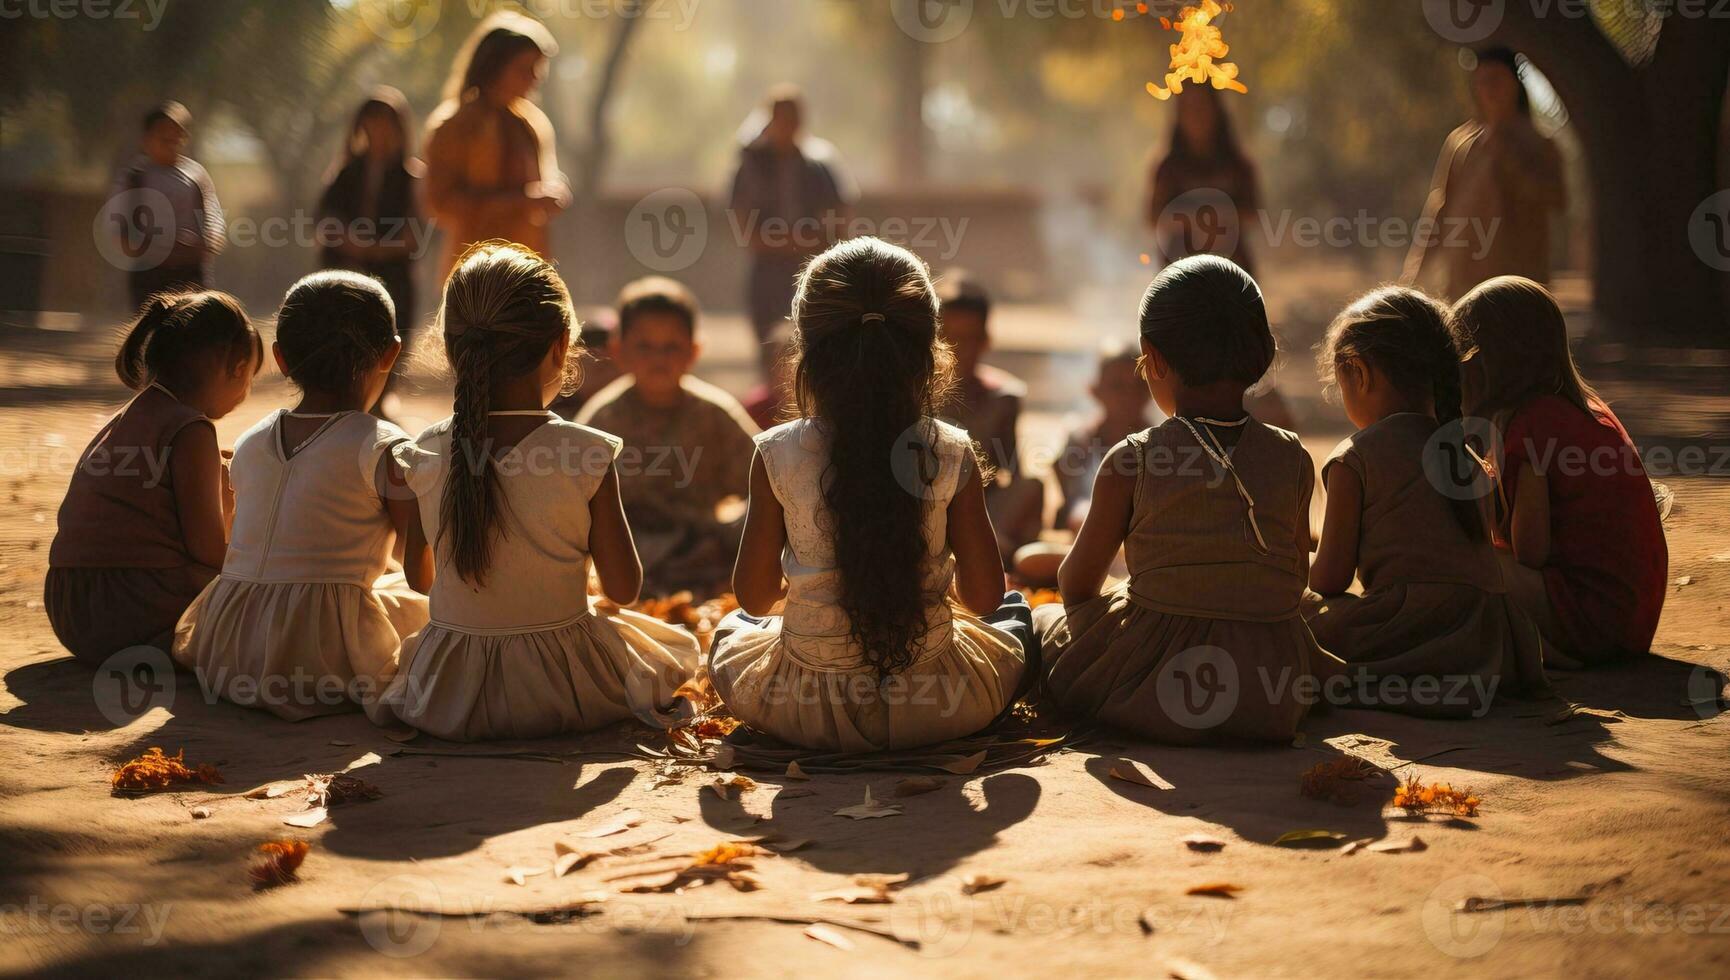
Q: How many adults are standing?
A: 6